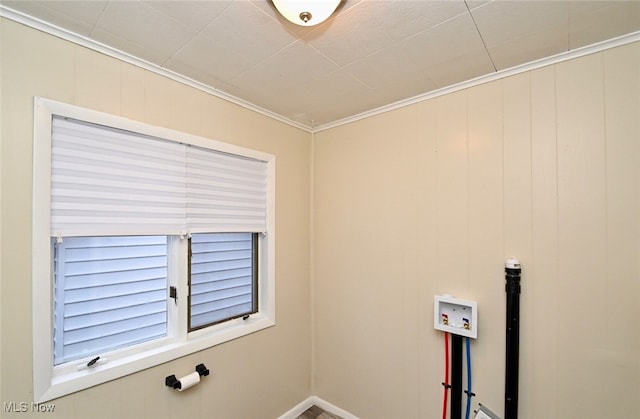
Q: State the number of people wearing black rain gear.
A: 0